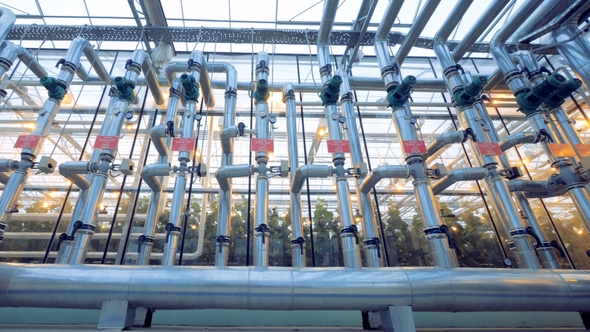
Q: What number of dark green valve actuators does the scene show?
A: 9